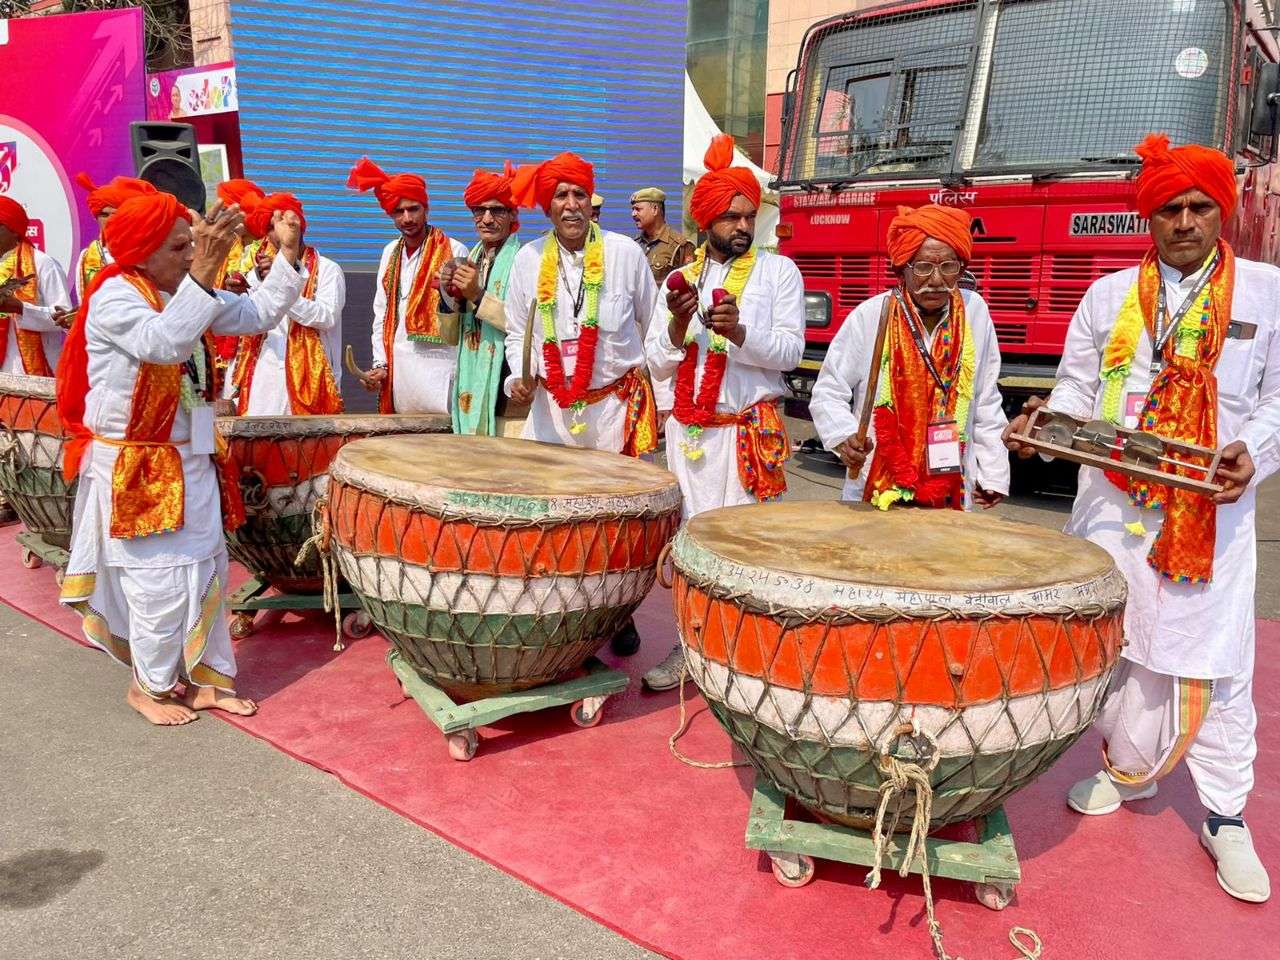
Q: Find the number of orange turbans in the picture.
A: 11